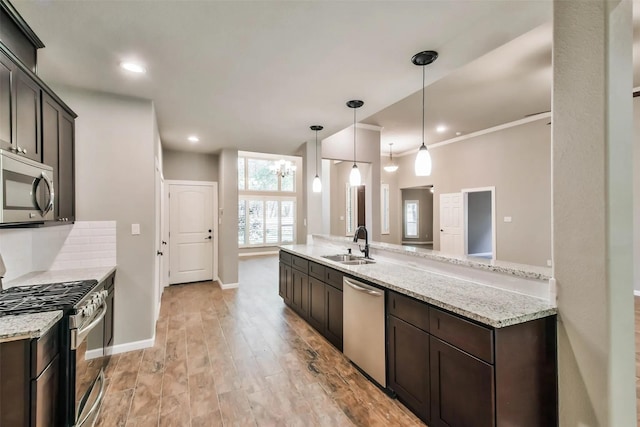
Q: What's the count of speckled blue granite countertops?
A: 0